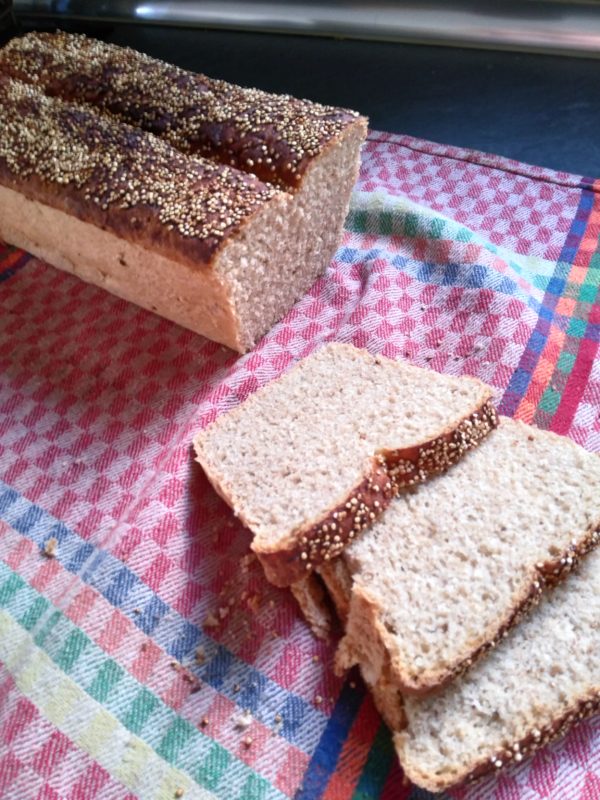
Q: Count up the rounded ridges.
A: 2